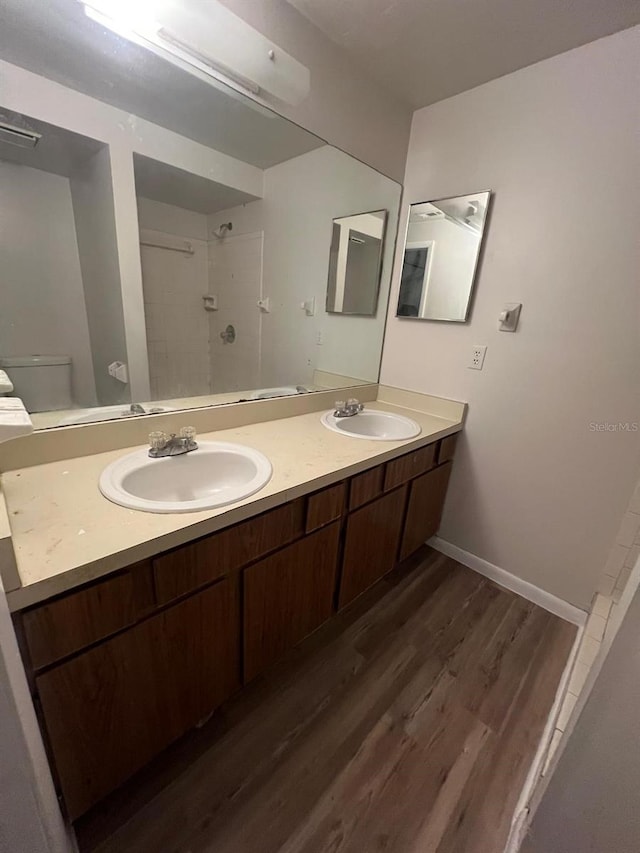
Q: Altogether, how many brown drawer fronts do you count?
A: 6